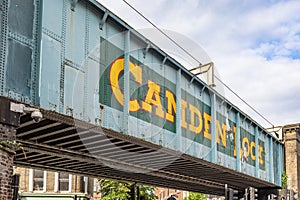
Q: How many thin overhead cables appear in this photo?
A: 1